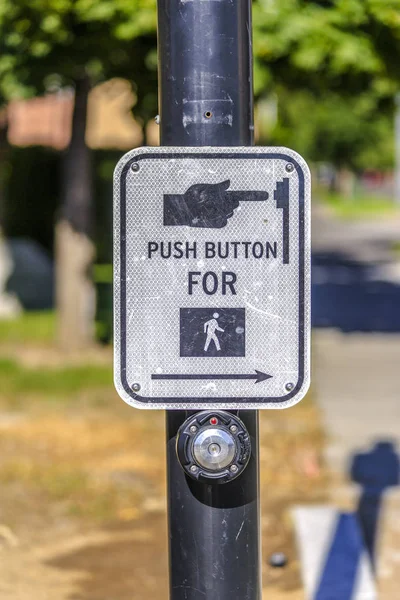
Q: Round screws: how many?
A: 8